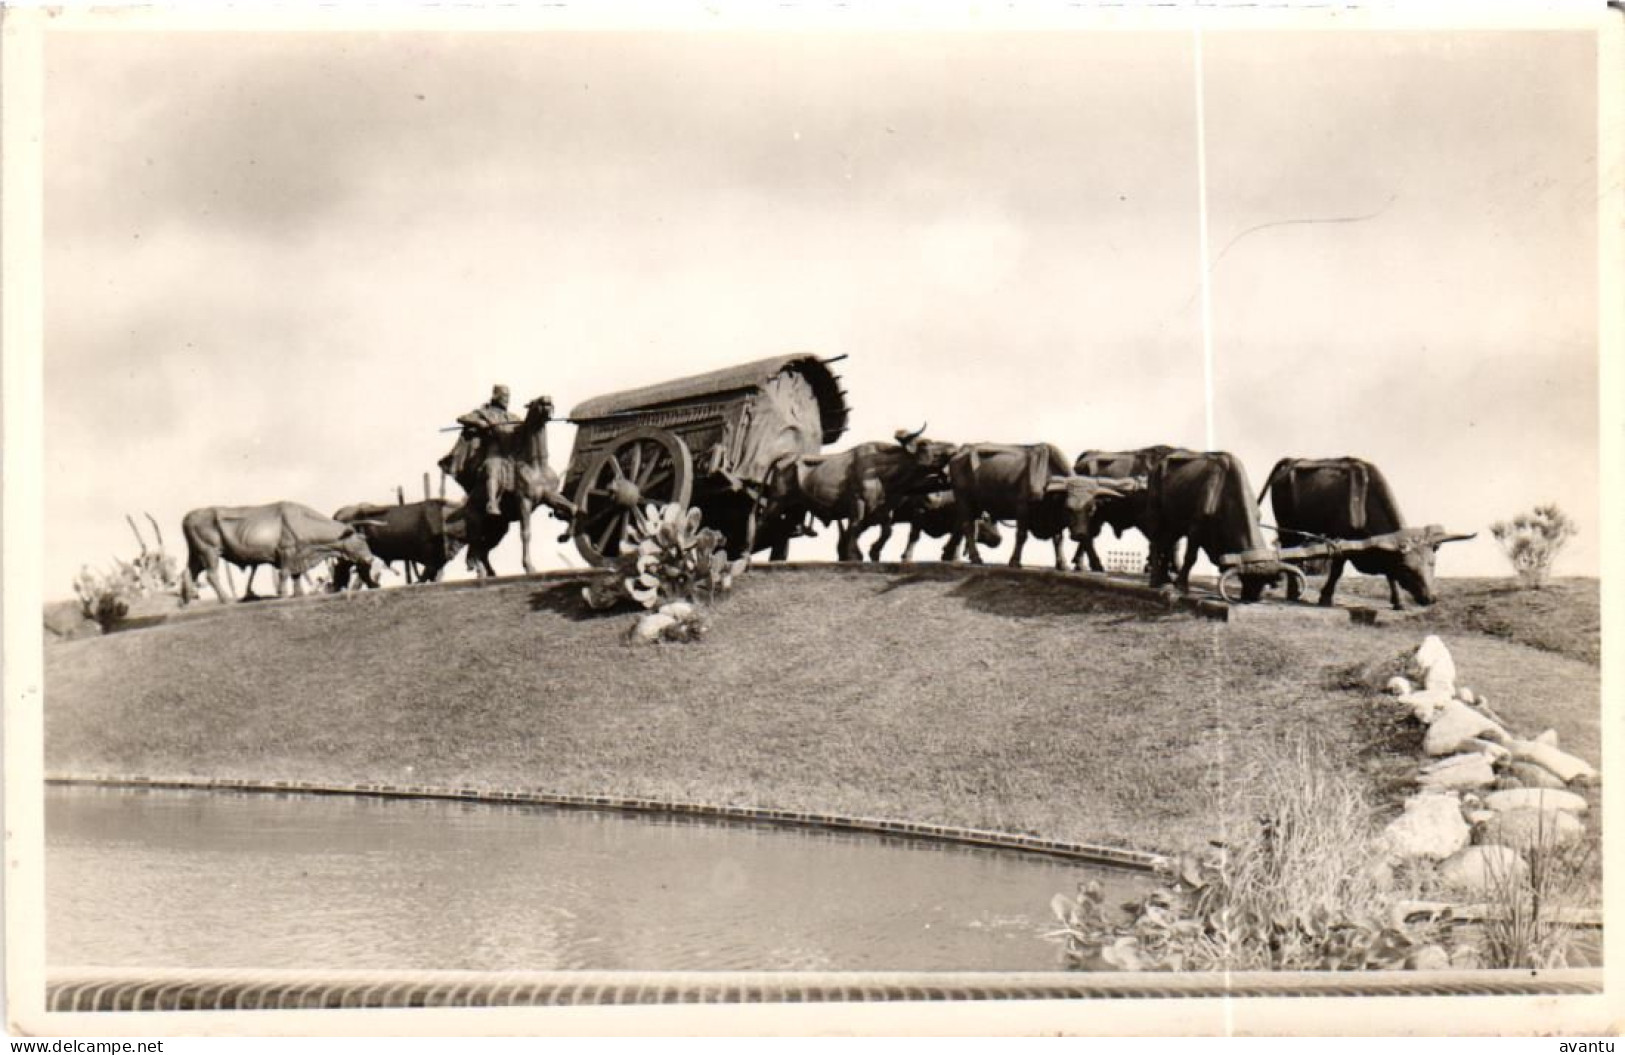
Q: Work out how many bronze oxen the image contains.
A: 8